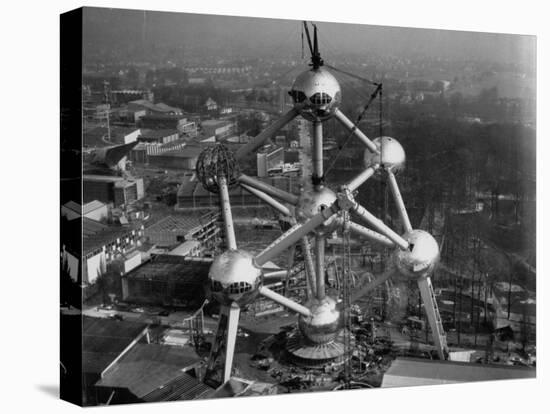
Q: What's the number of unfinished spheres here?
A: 1